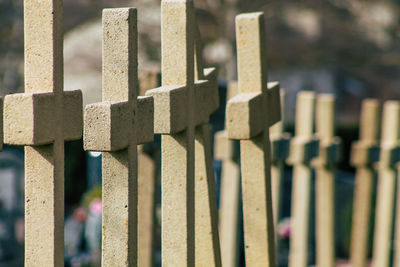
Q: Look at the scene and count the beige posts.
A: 12